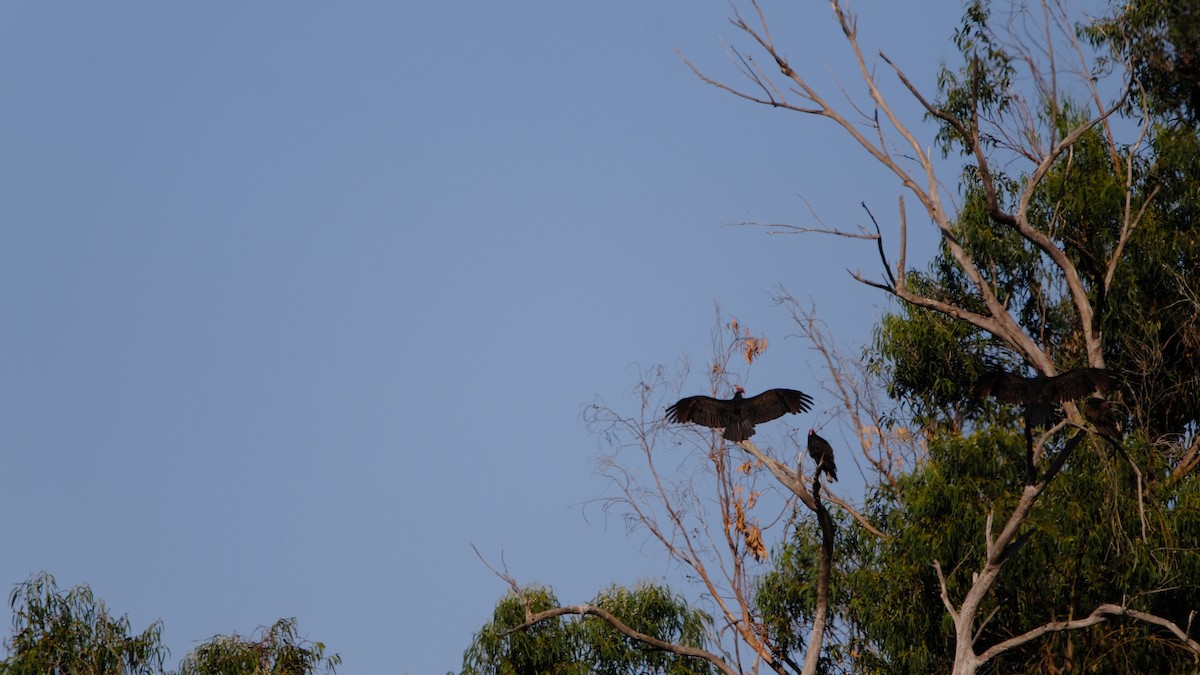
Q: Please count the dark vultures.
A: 4